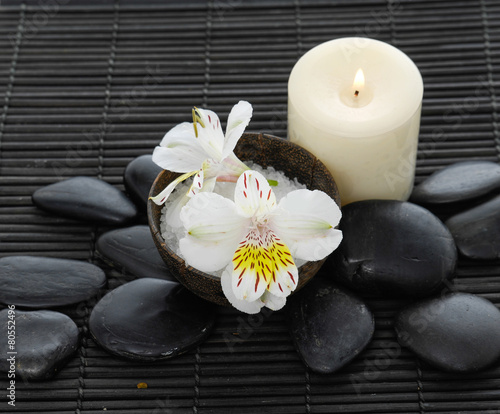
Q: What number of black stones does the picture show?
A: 11